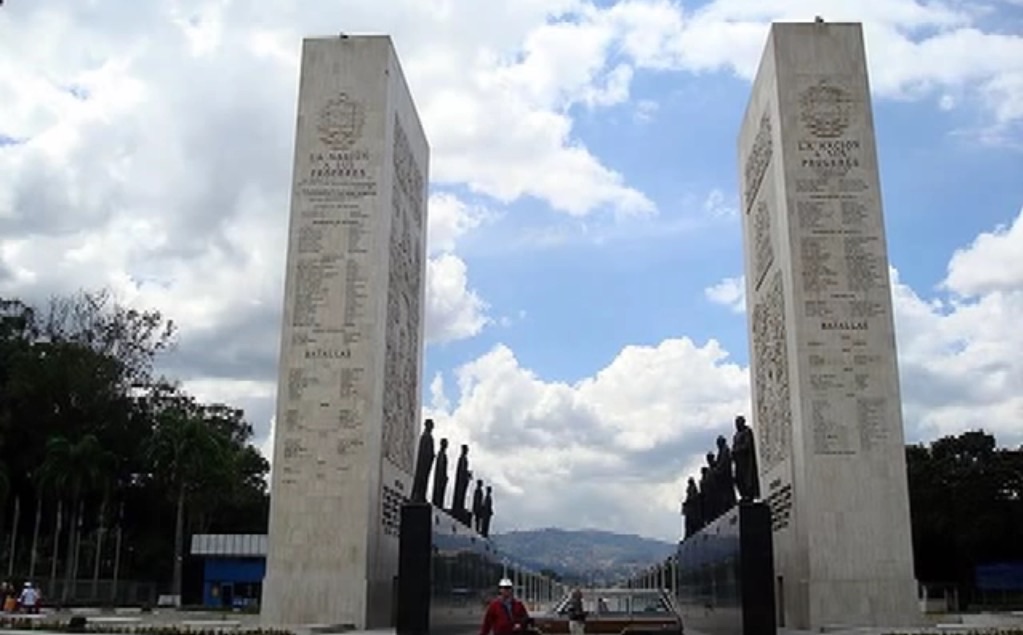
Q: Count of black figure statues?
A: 10